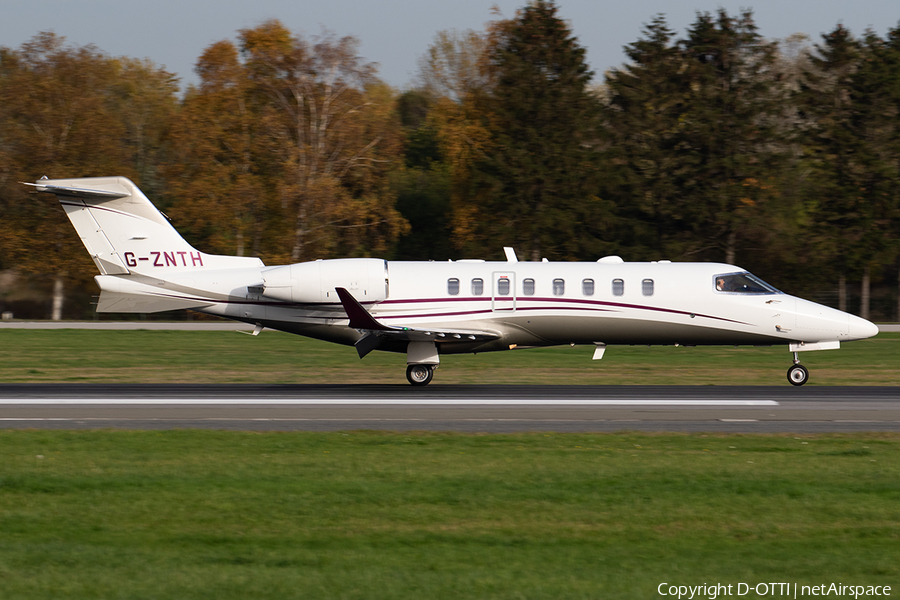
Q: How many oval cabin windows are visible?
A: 8